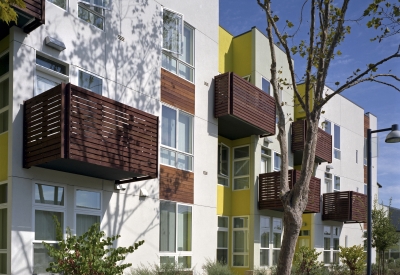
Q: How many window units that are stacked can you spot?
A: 3